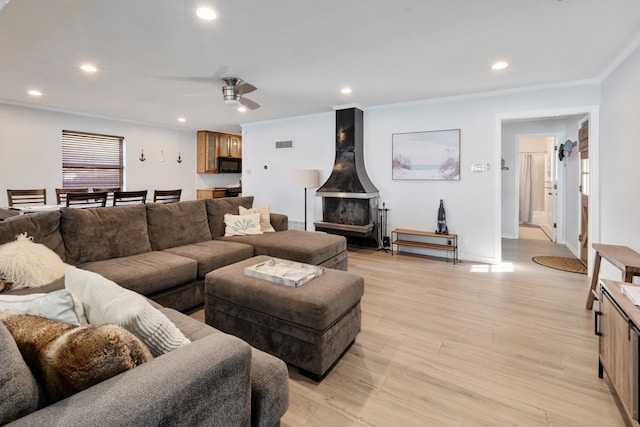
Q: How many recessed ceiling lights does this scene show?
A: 7